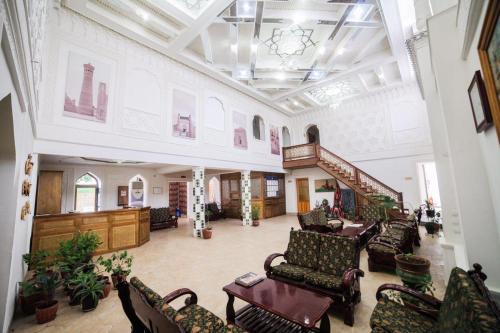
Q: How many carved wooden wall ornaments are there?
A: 3